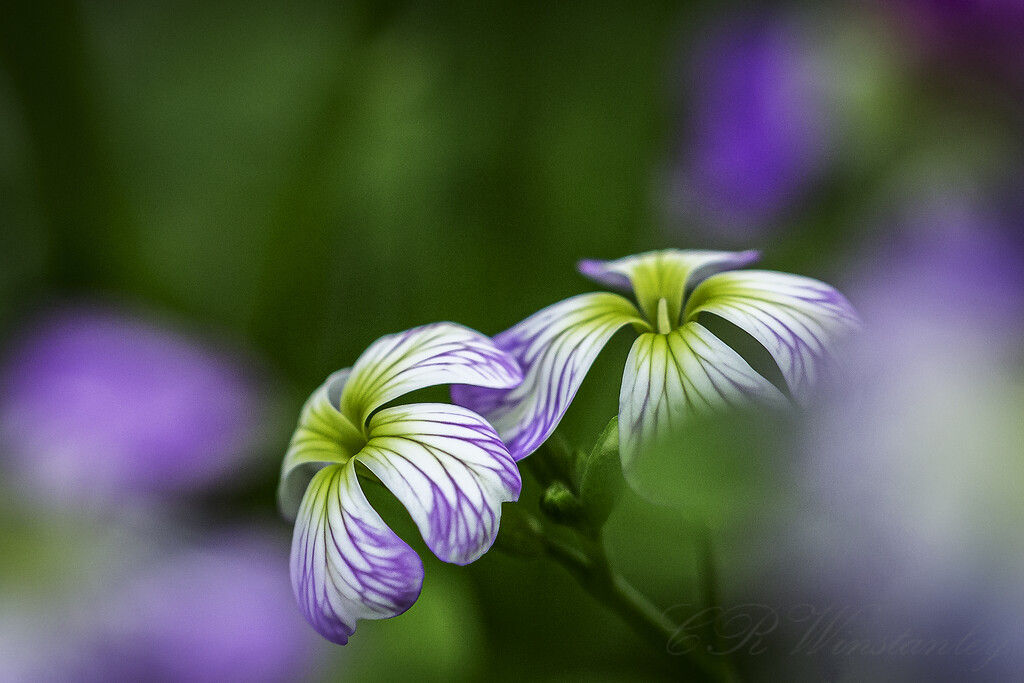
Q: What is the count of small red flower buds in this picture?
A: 0